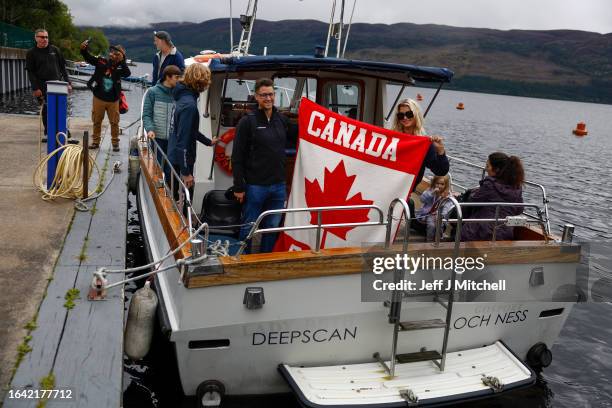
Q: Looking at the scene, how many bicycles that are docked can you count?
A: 0